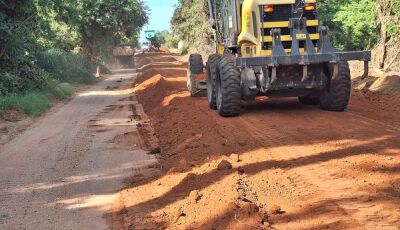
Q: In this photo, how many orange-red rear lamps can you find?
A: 2